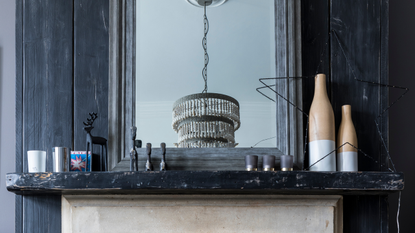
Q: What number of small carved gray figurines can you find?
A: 3